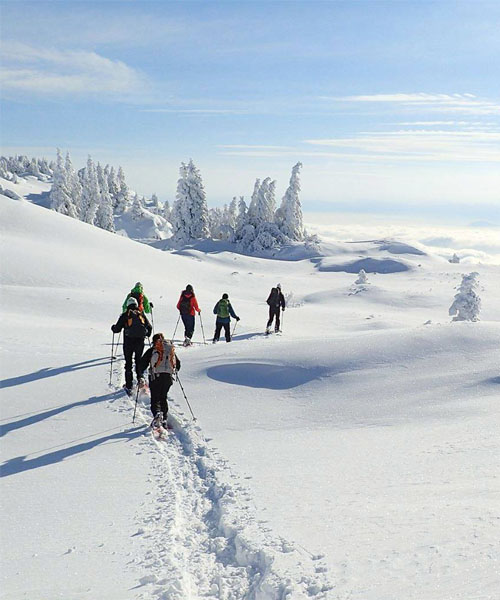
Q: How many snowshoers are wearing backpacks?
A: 6